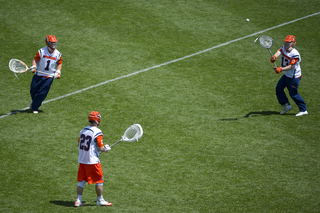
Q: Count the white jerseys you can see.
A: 3